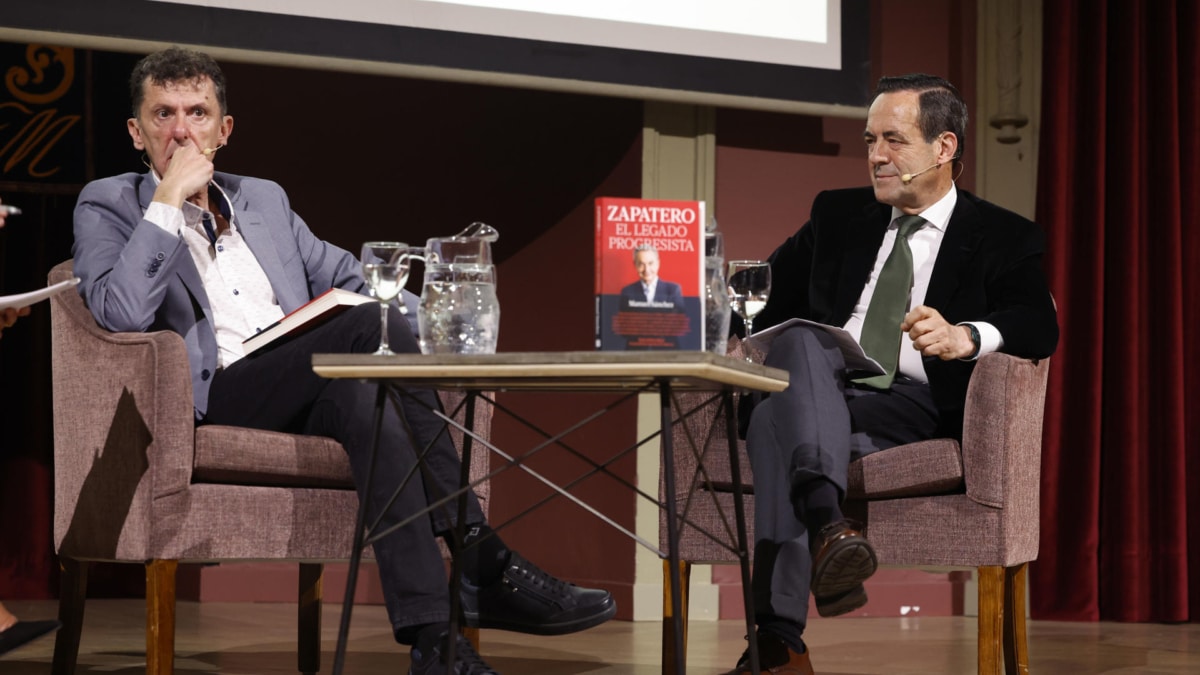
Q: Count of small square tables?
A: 1